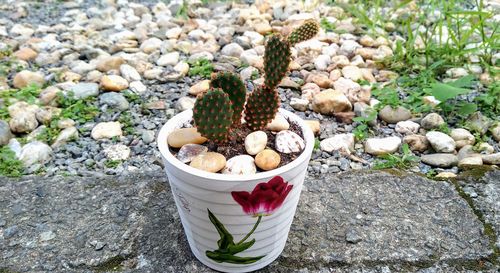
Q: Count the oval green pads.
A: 5